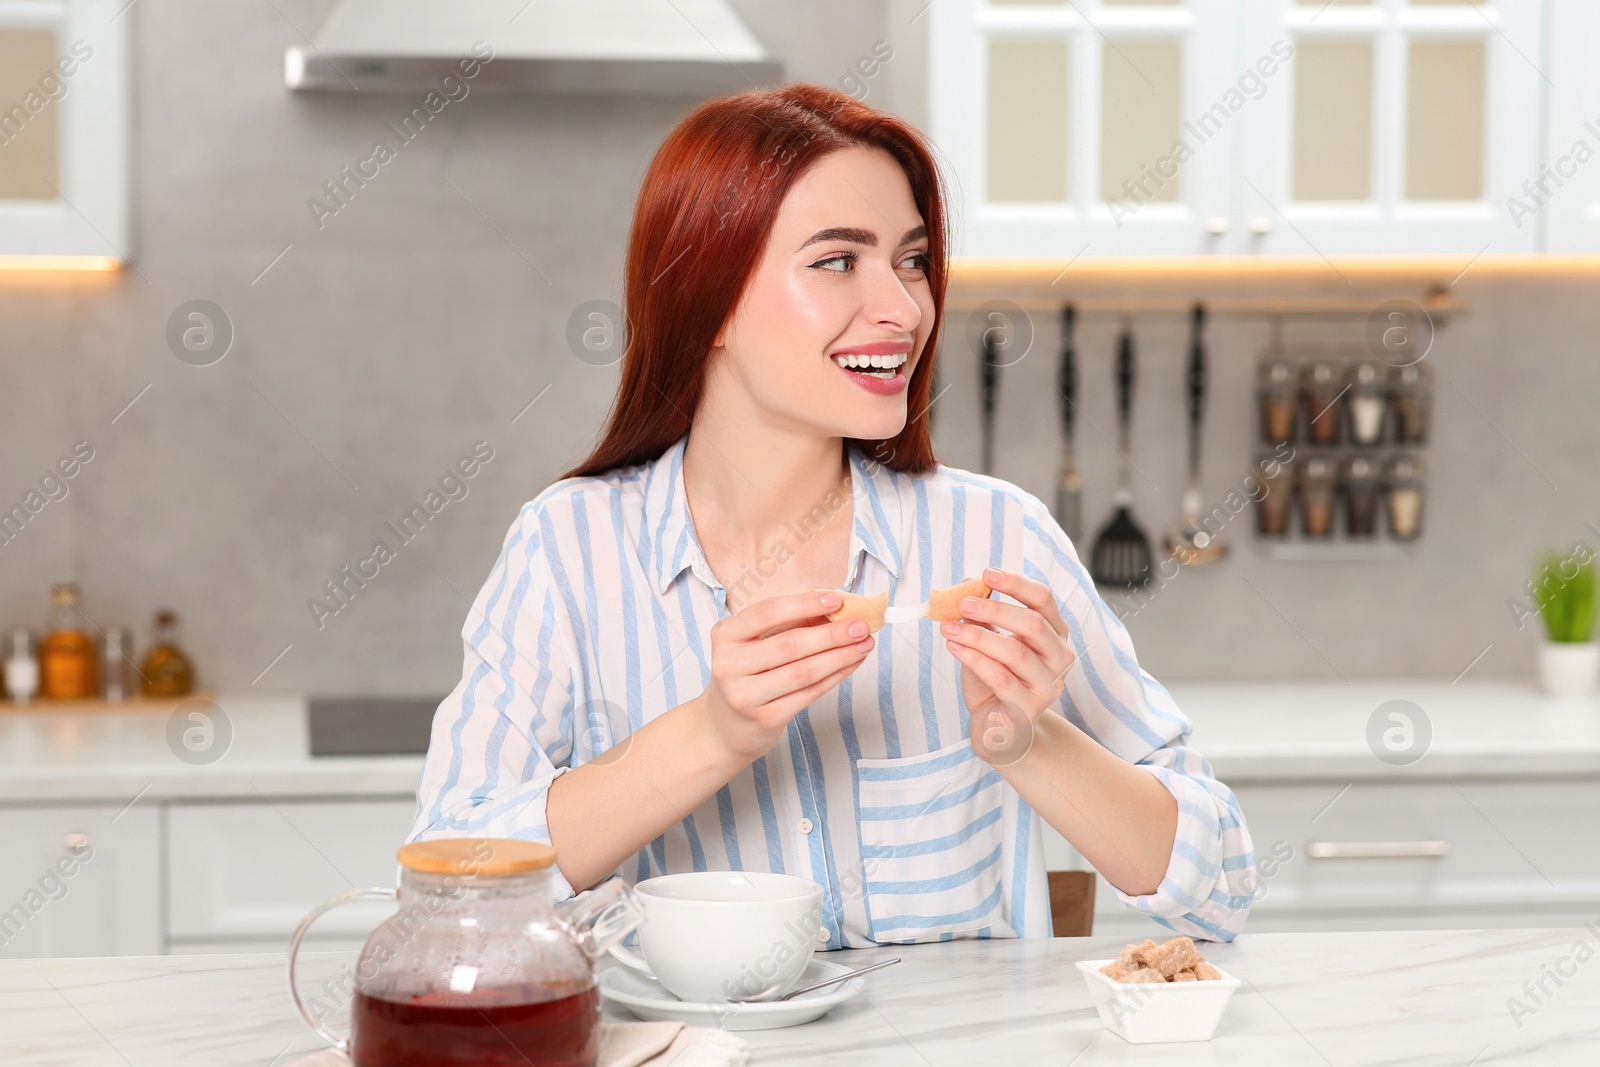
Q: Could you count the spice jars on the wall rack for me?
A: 8